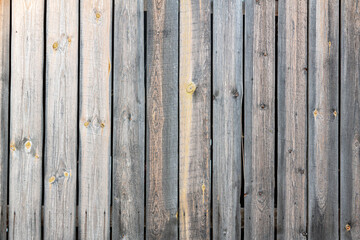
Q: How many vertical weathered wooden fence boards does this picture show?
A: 12